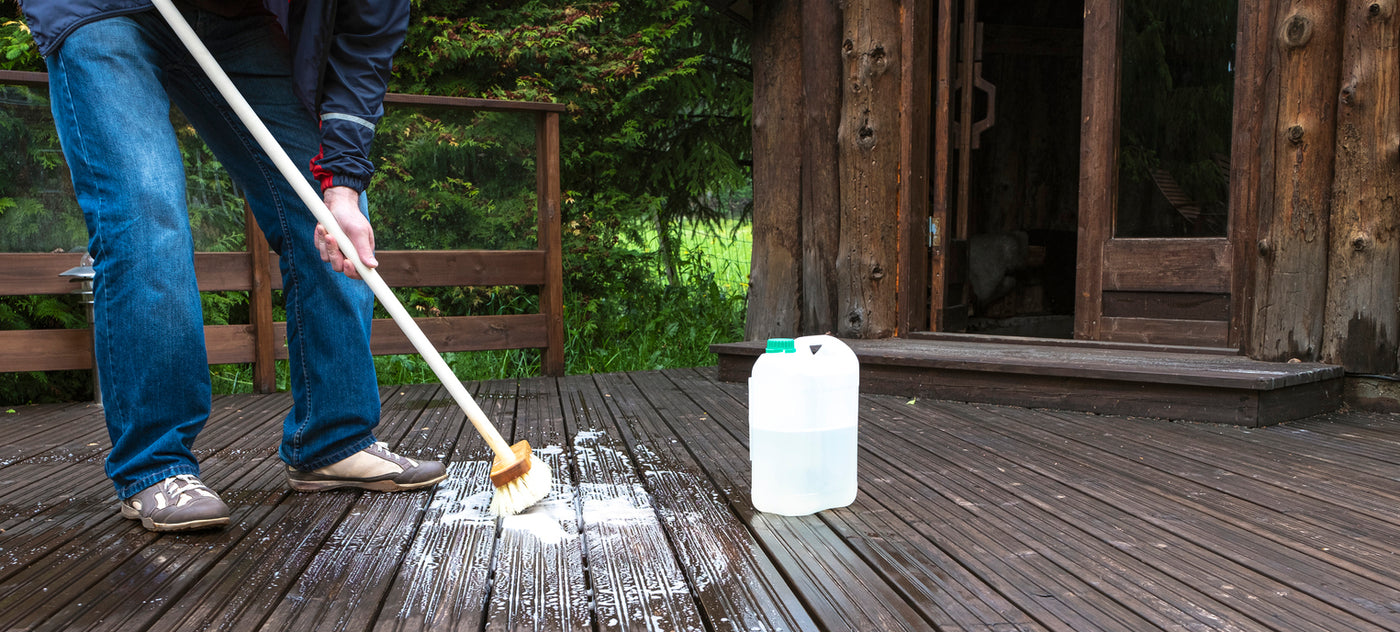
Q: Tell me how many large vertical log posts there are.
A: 5